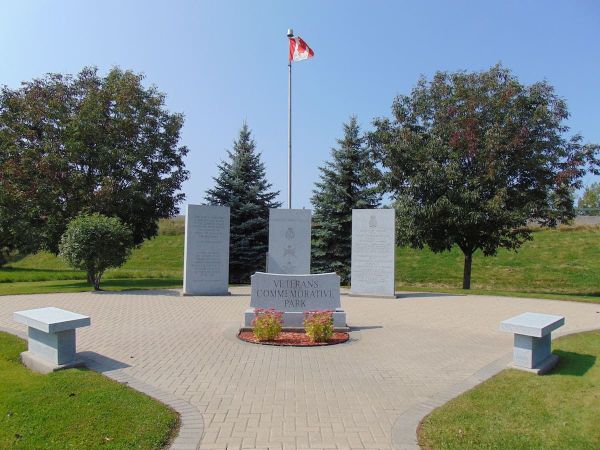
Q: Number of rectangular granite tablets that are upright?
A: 3